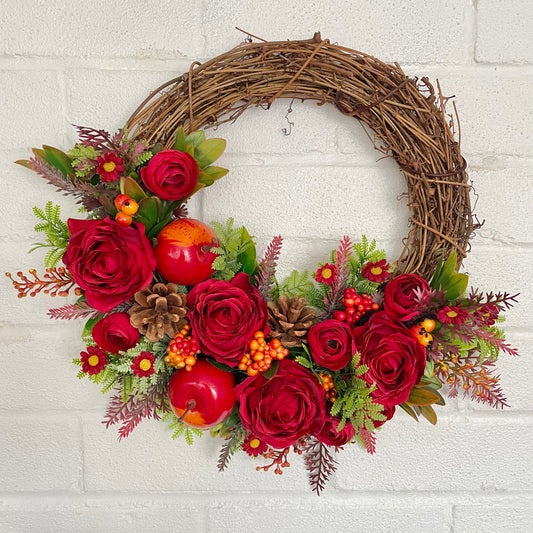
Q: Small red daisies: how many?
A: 8